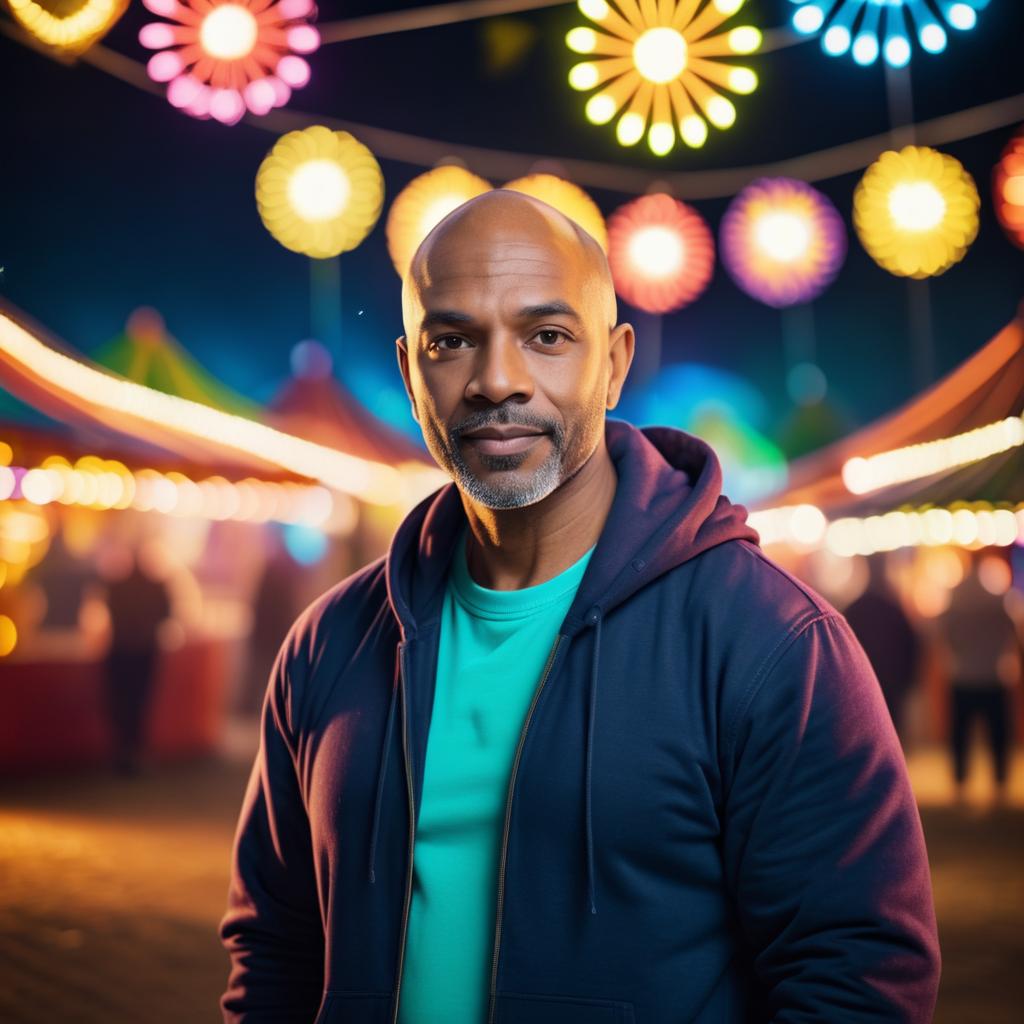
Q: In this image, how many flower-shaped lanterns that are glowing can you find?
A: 11